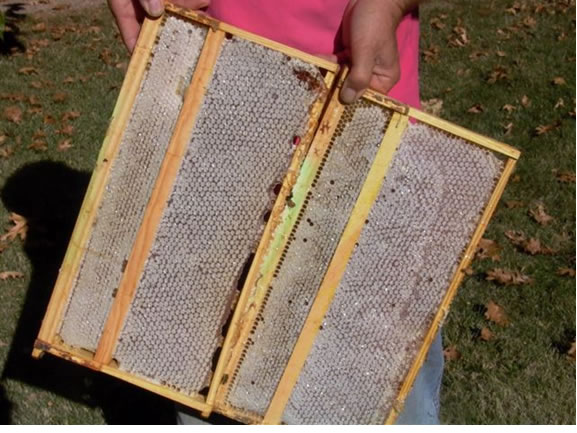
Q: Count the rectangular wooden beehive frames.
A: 2